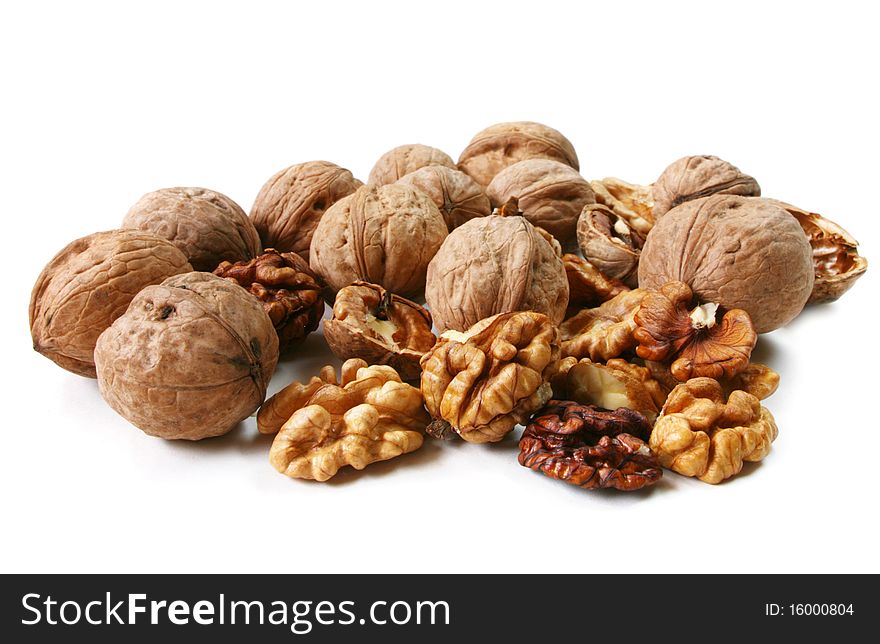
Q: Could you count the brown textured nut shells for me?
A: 12